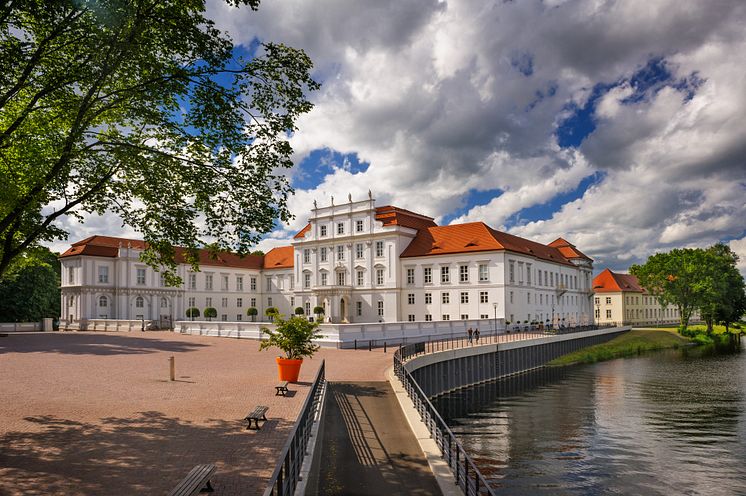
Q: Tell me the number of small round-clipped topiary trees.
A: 6